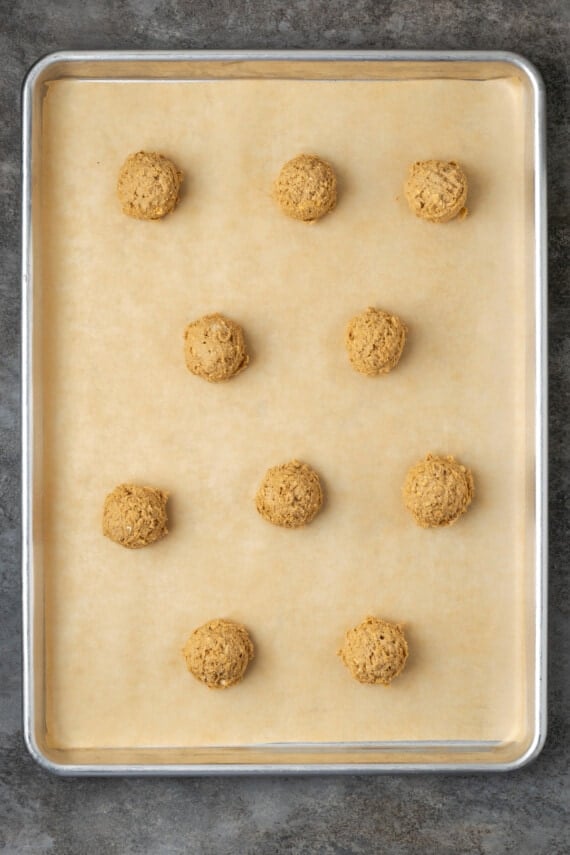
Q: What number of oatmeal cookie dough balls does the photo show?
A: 10